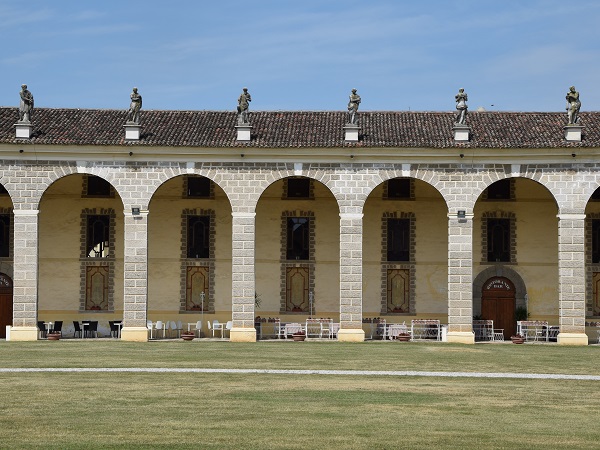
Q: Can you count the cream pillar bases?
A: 6